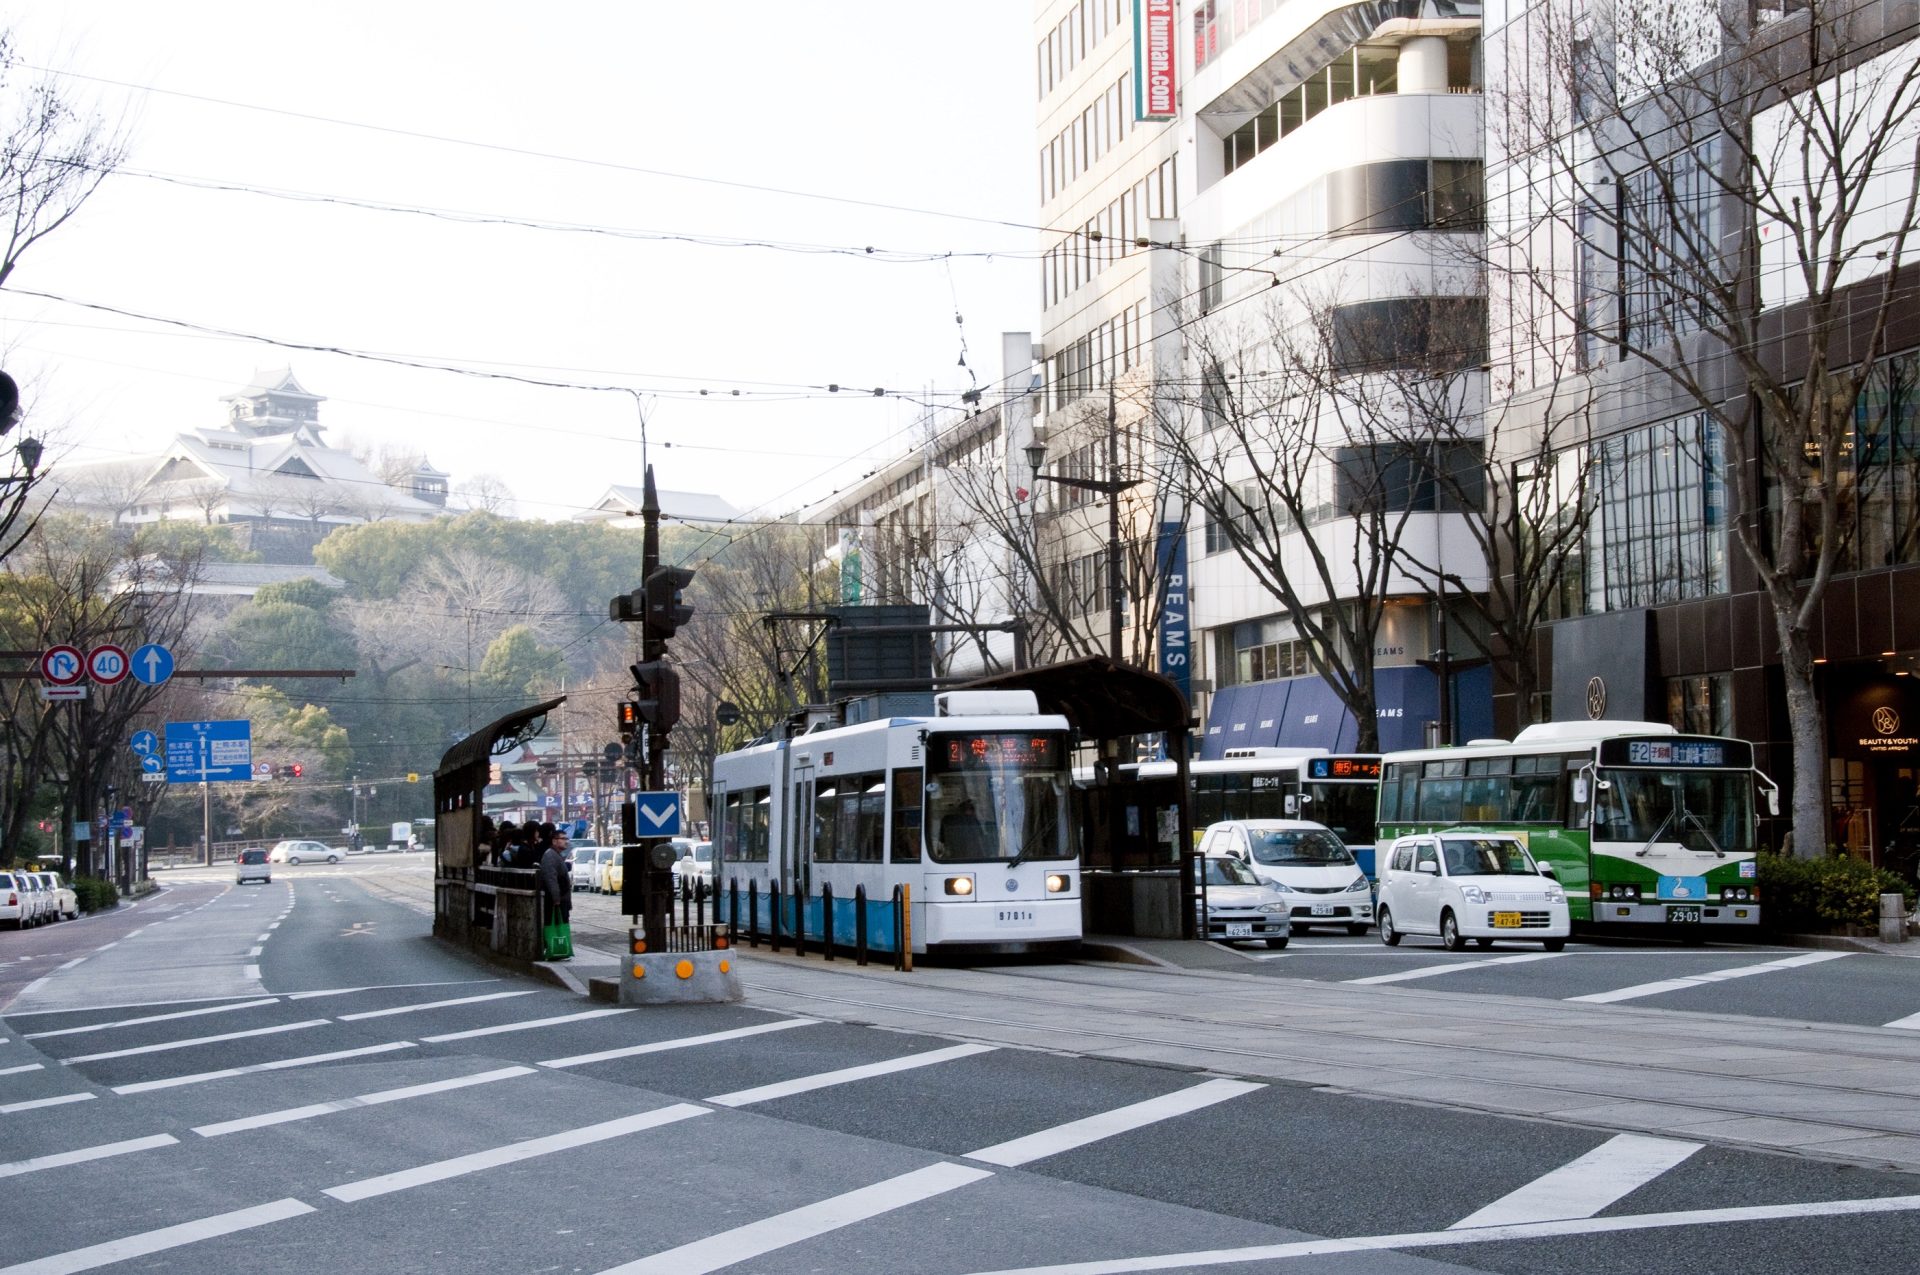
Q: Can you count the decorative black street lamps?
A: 2